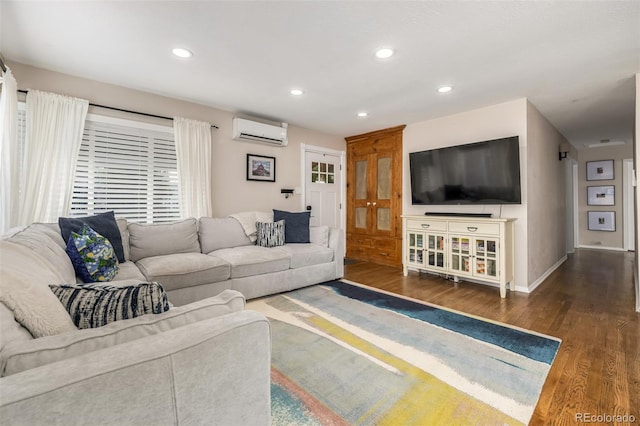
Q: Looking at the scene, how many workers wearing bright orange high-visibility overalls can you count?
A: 0